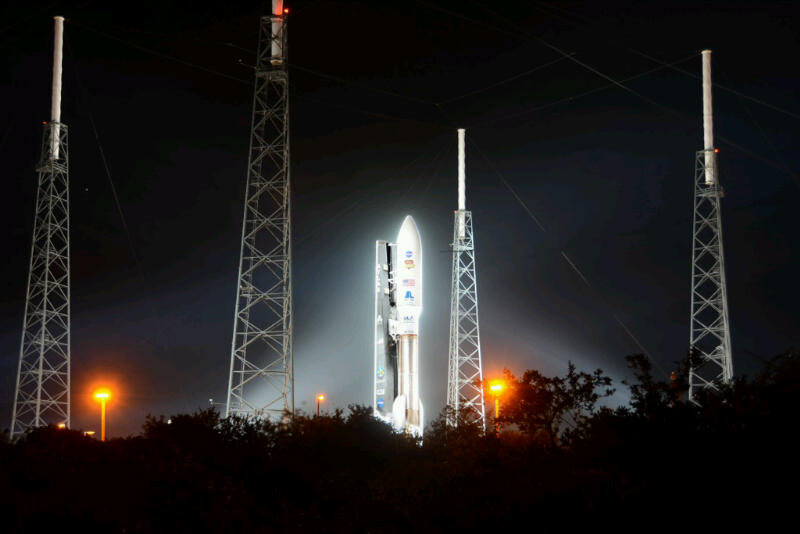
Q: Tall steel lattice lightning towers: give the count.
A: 4